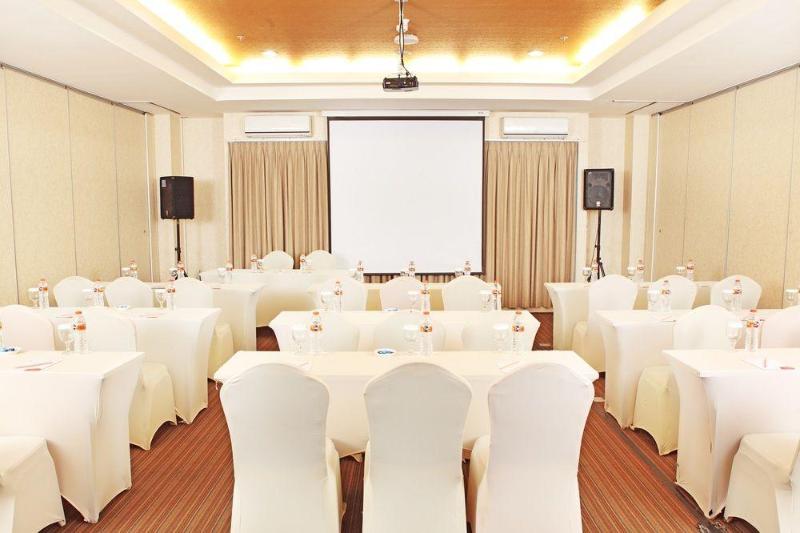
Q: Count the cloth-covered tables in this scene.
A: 10